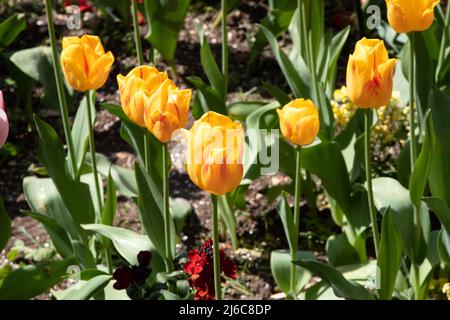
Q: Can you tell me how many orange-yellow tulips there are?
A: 7